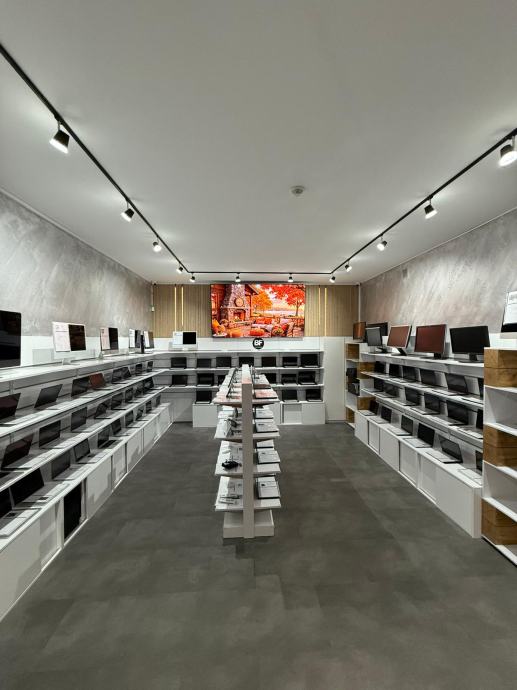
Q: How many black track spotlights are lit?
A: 12